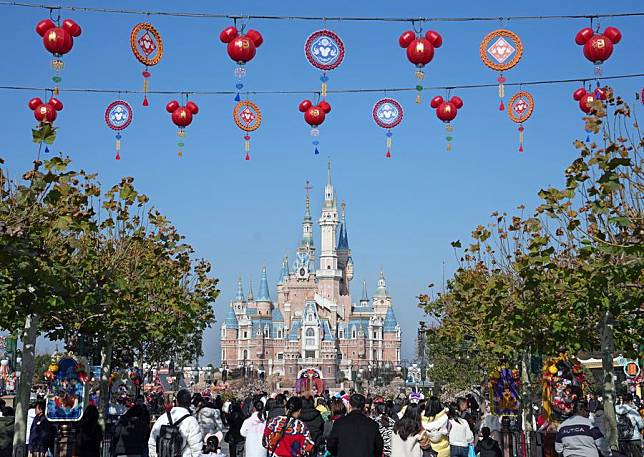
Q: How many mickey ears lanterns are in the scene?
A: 9